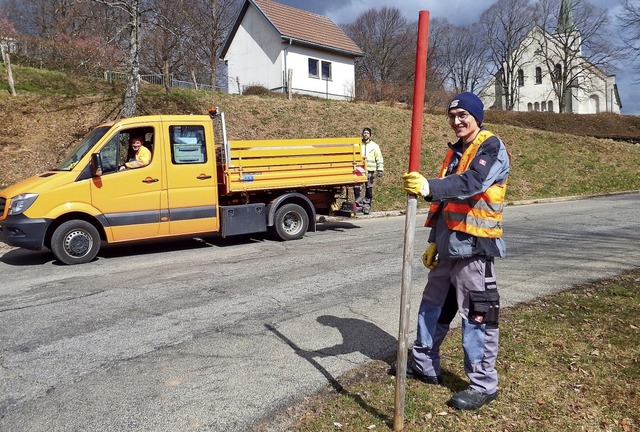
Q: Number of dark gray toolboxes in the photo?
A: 1